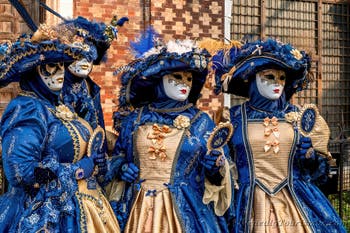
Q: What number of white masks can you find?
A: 4